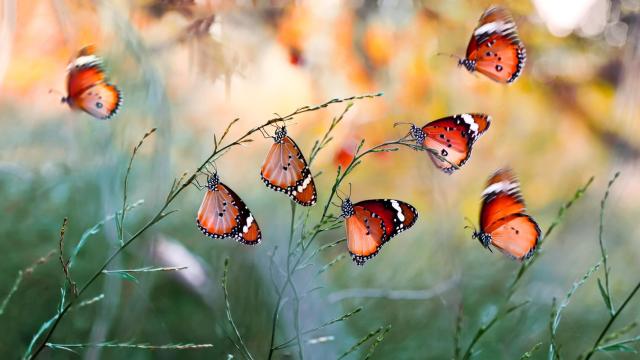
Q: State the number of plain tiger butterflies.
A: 7